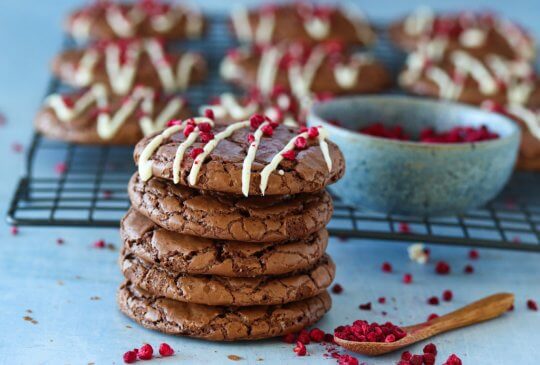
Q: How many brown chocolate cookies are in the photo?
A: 14